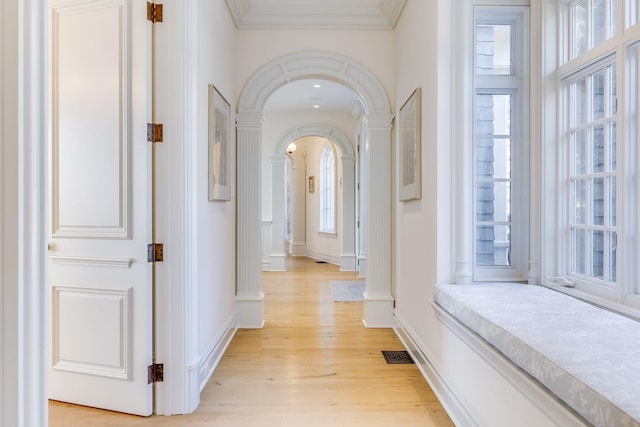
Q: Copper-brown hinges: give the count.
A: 4